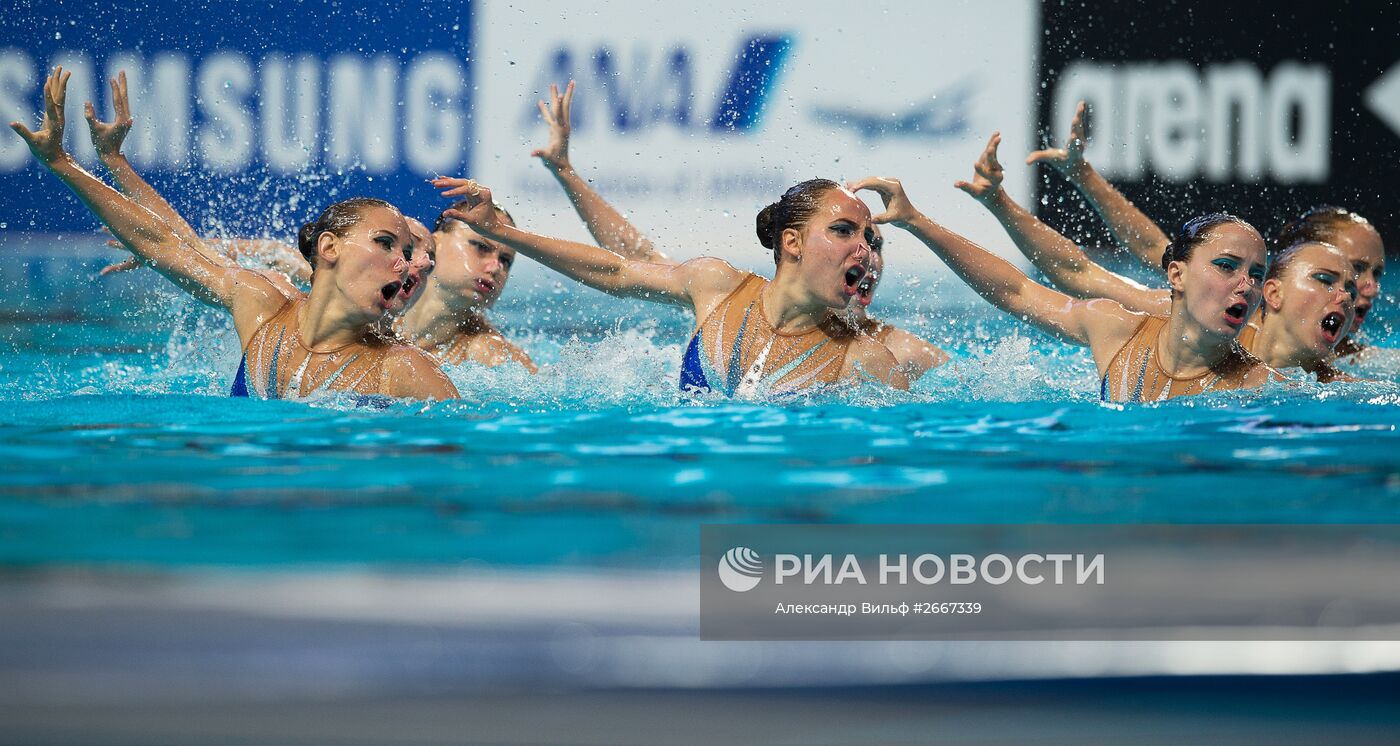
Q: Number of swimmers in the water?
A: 8